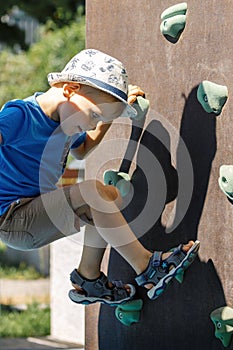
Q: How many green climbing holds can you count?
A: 8